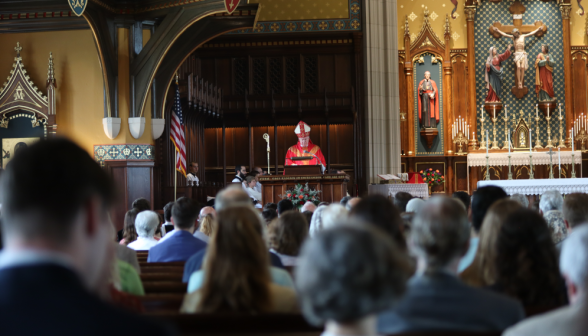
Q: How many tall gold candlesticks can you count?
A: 6